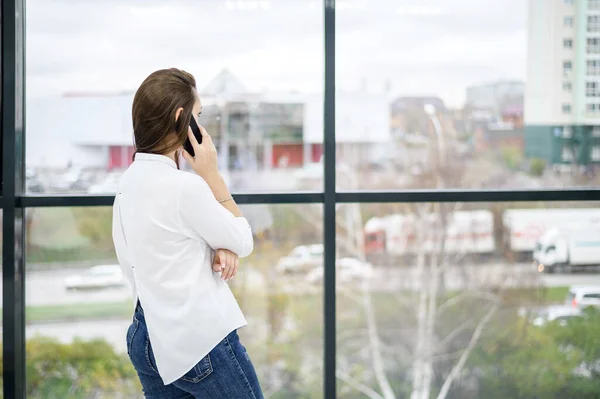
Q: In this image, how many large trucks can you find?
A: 3